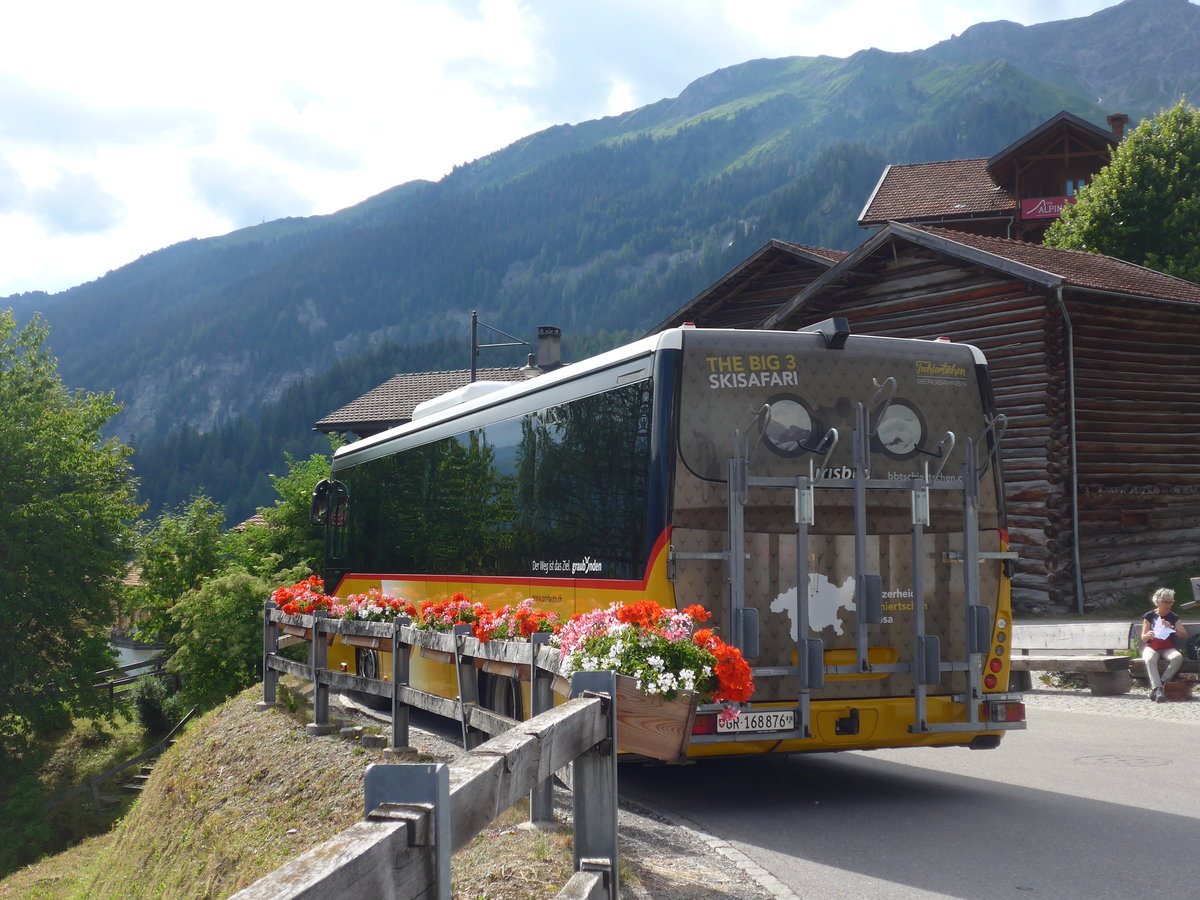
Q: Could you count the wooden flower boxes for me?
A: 5